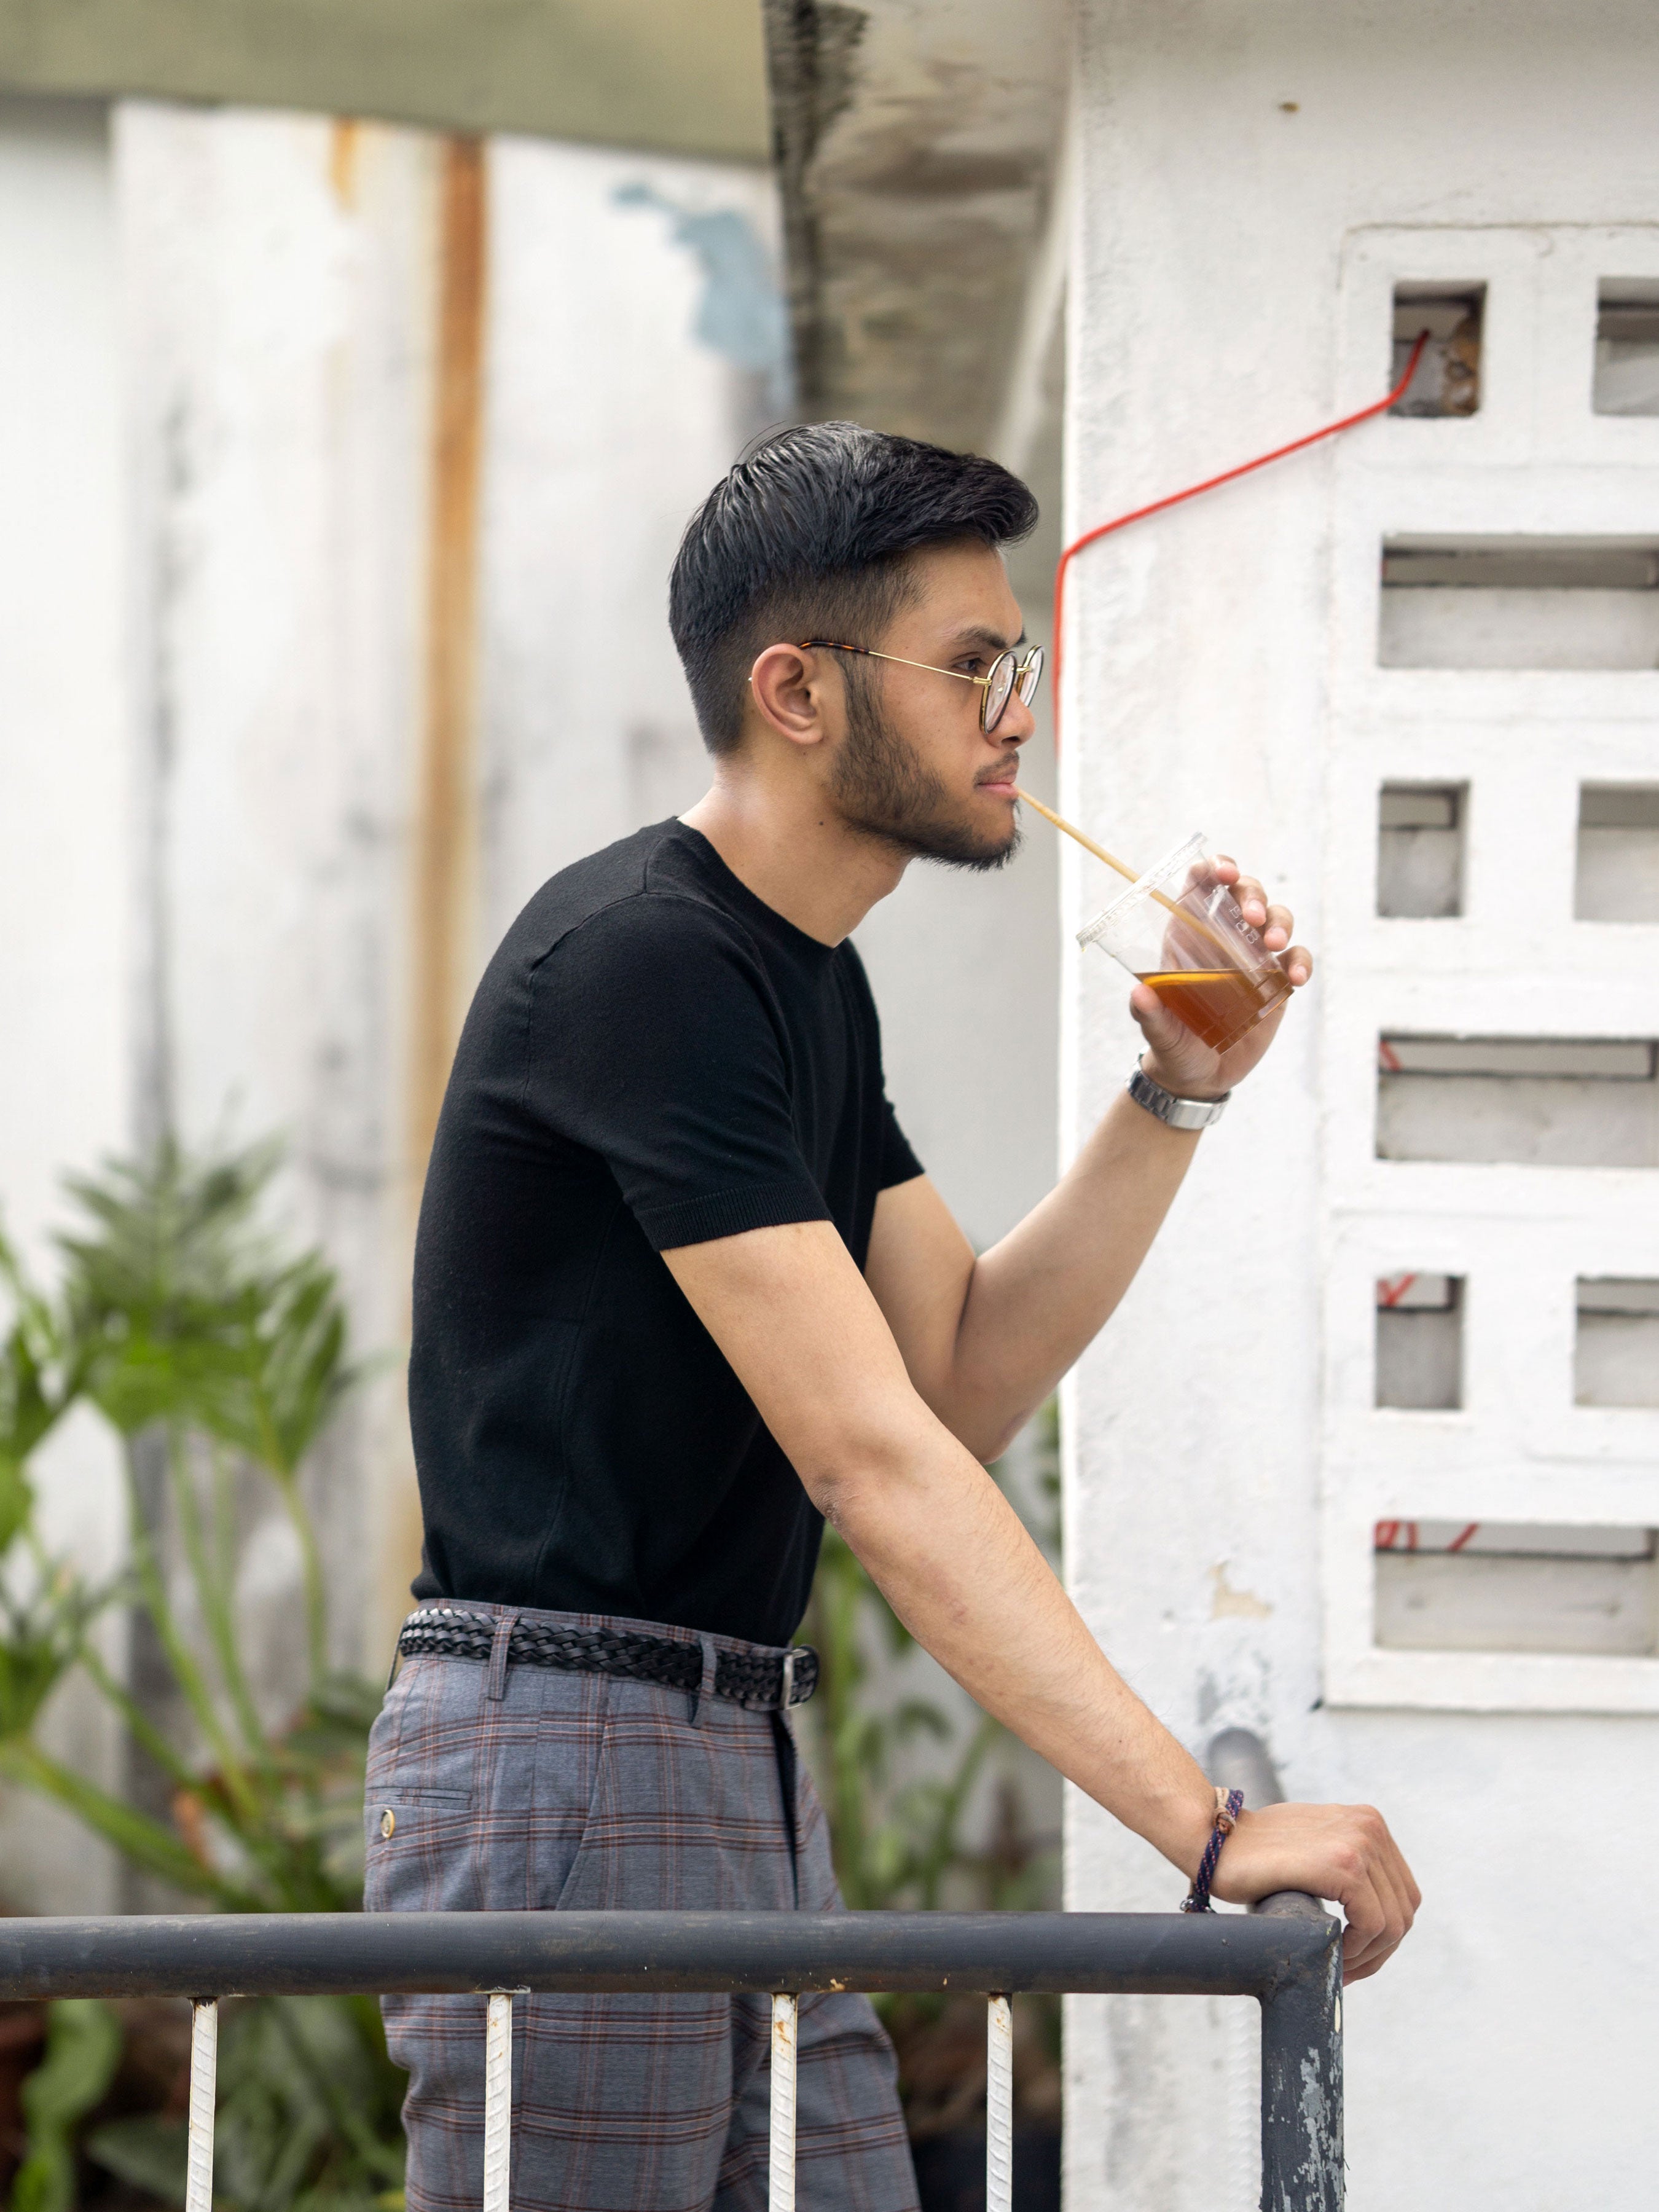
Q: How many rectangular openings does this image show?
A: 9